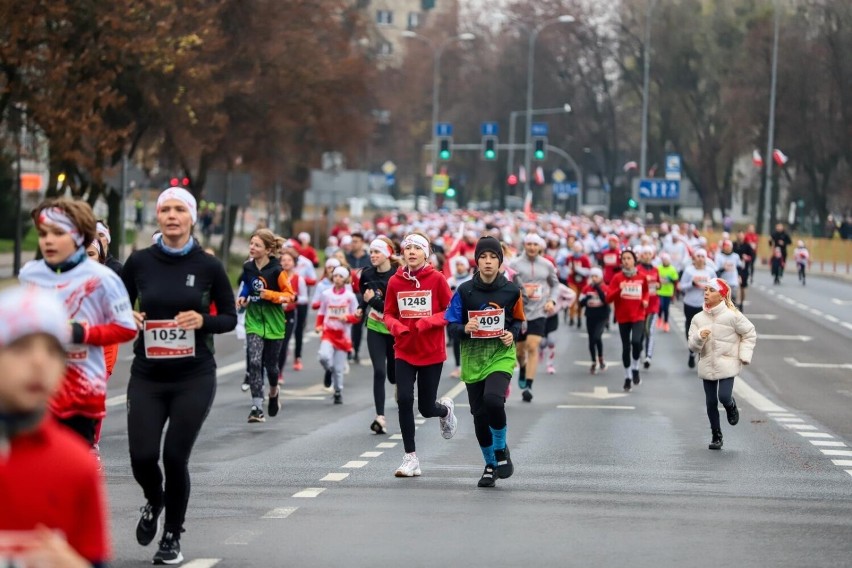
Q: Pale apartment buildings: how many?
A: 1